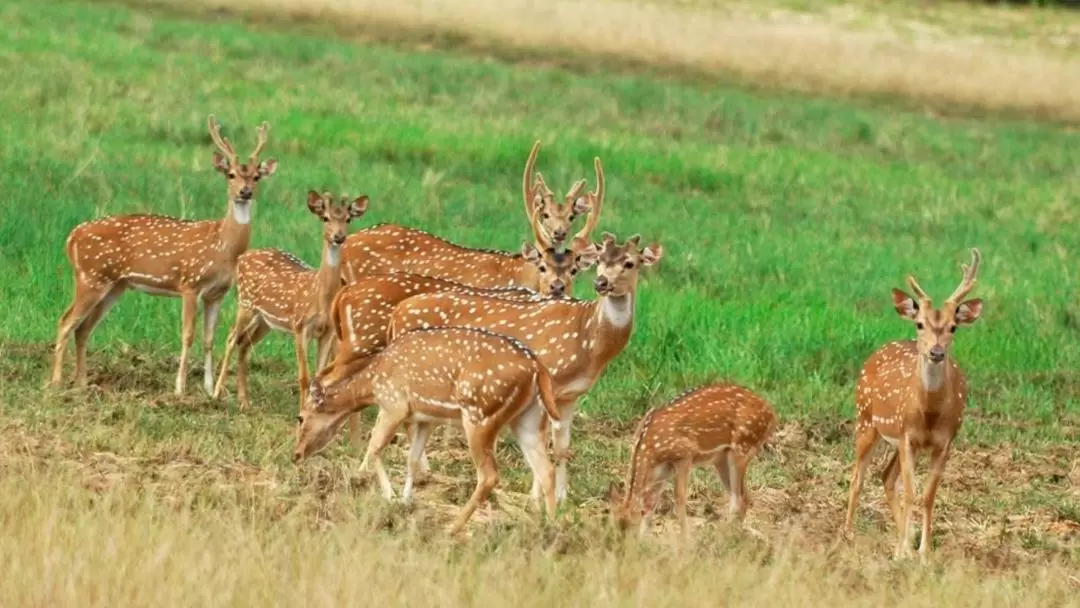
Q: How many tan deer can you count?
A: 8